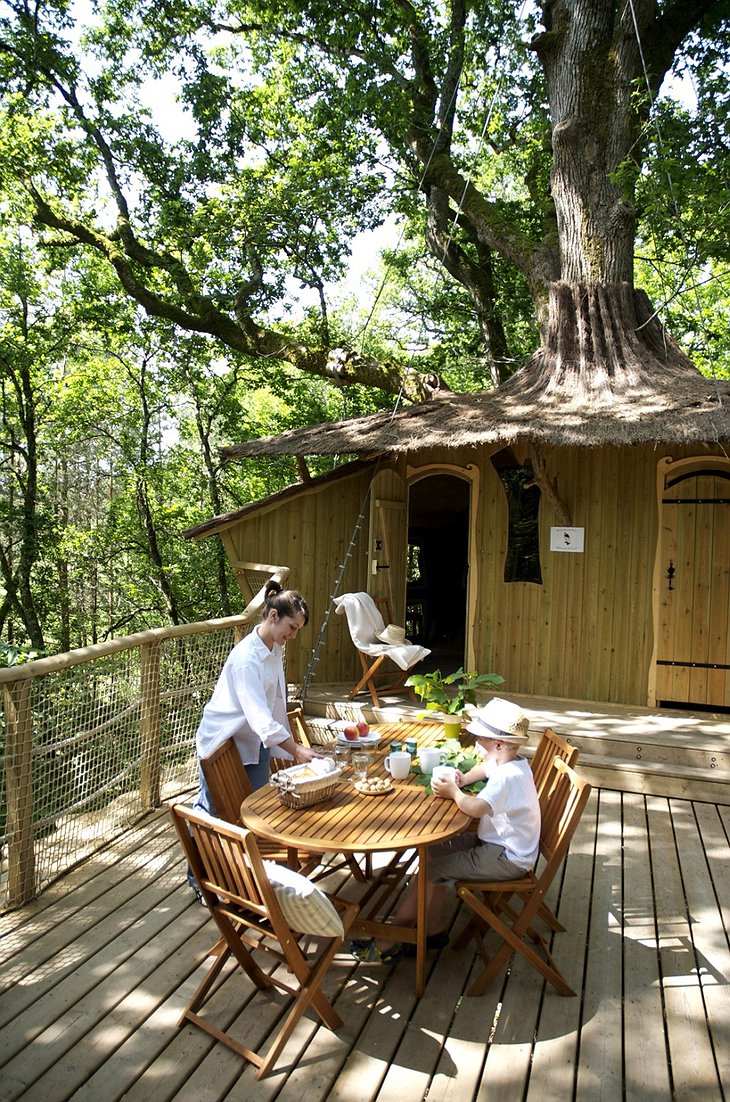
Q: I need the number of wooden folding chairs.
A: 6